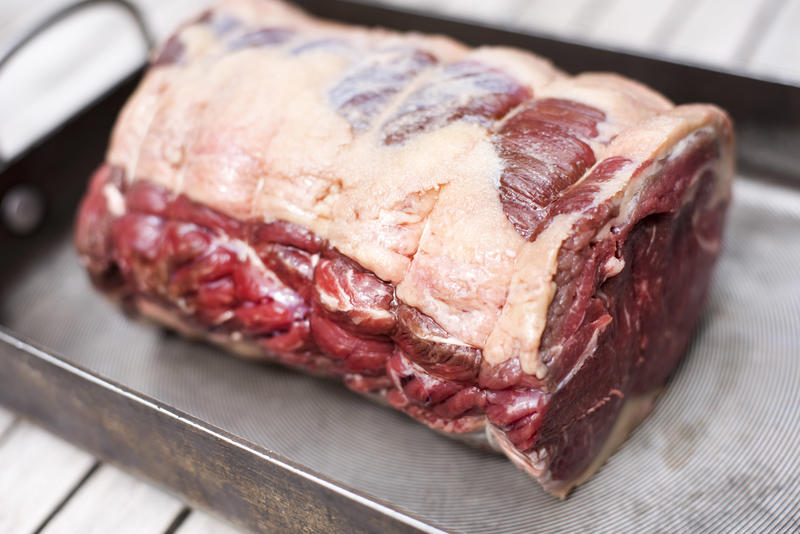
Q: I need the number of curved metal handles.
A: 1